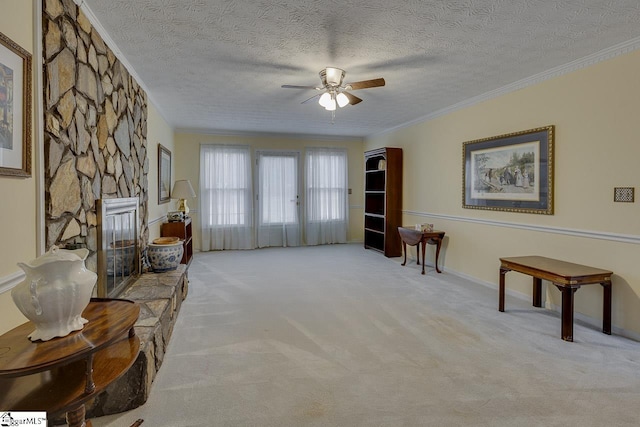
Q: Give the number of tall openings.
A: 3